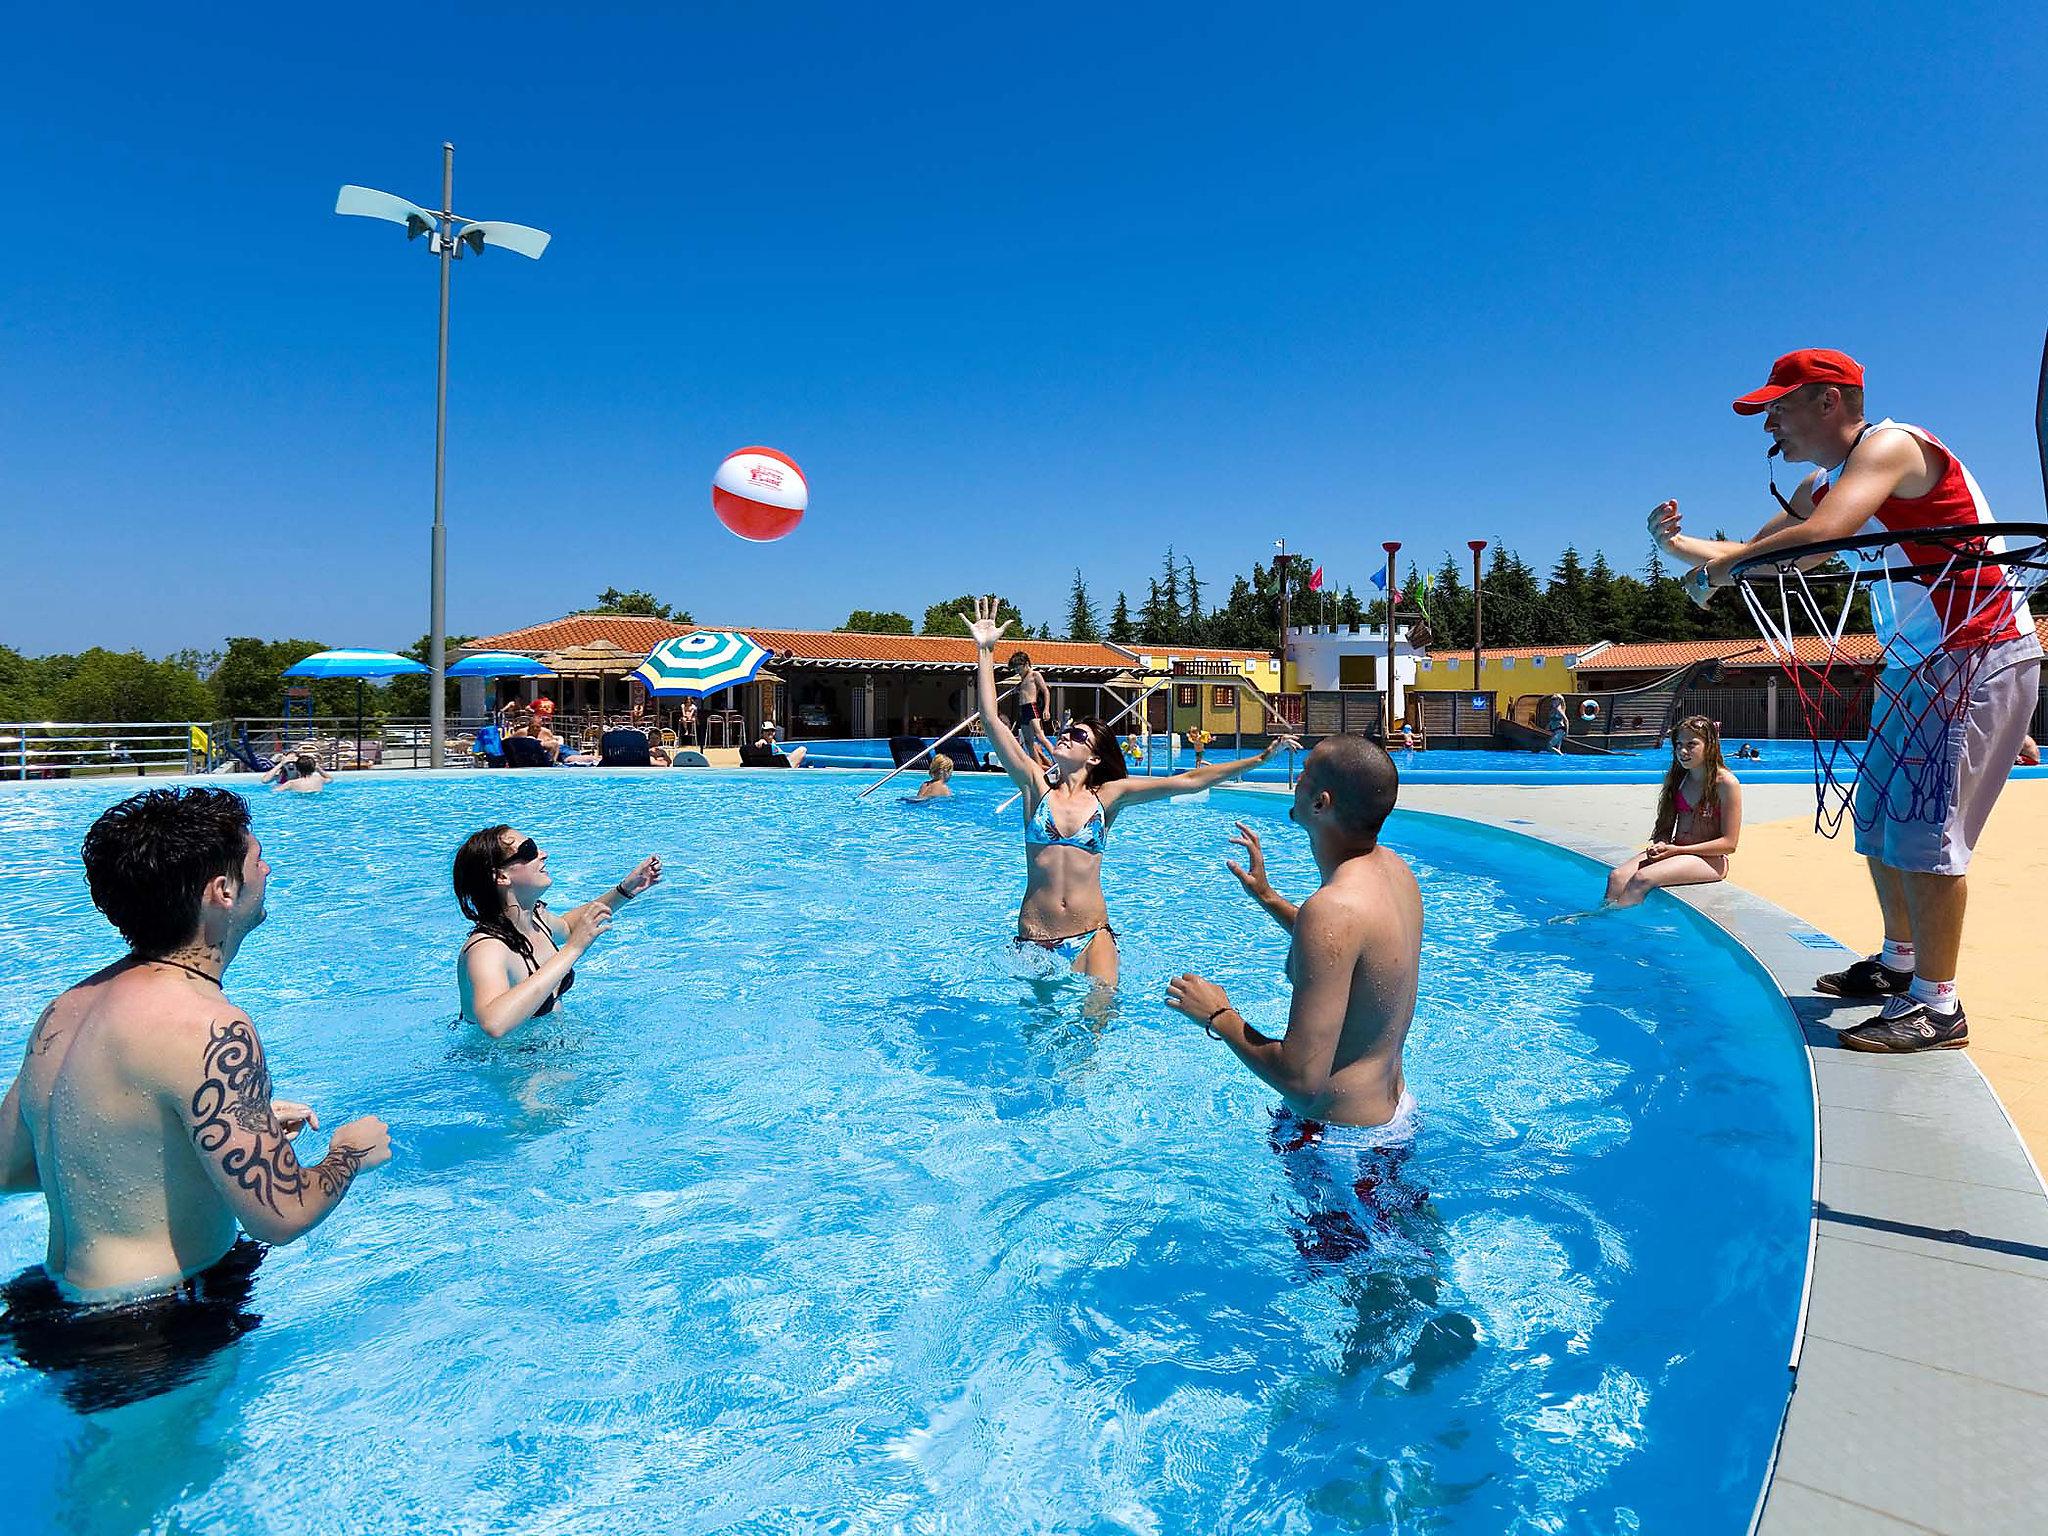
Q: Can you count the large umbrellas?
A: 3